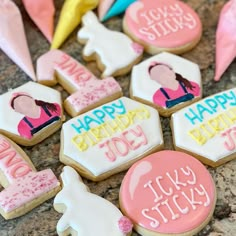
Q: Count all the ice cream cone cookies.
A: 0